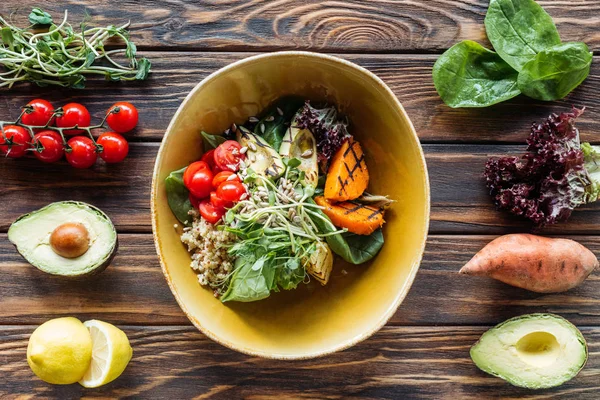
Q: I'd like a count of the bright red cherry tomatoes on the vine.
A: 7